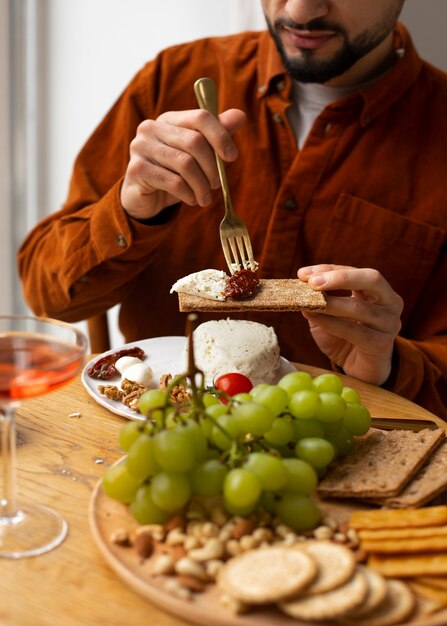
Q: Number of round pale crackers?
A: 5